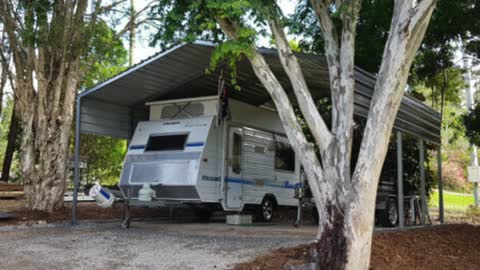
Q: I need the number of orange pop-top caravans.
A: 0